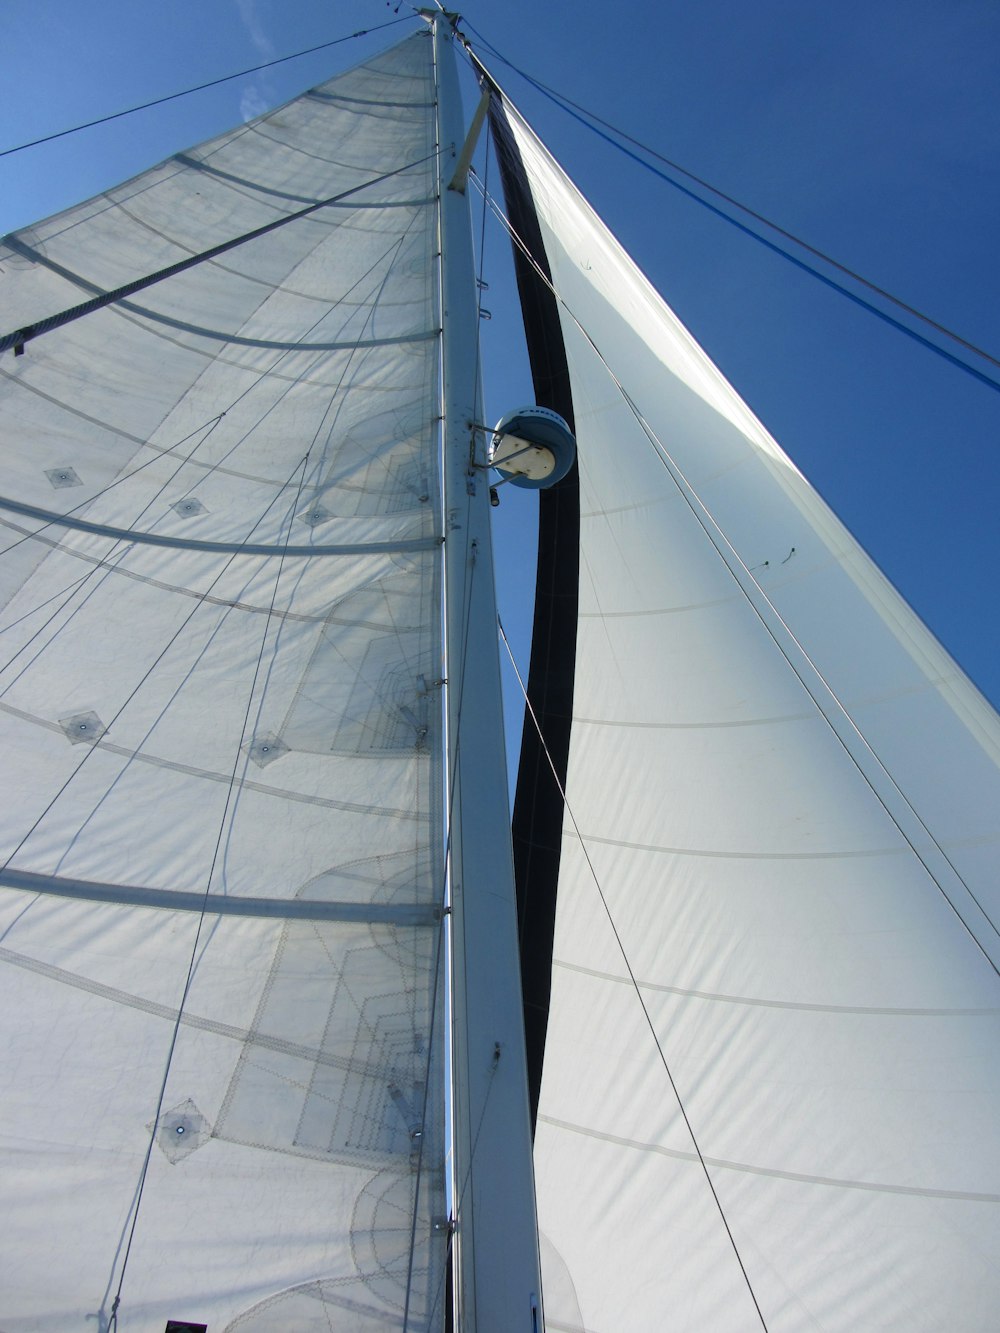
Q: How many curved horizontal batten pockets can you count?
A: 5